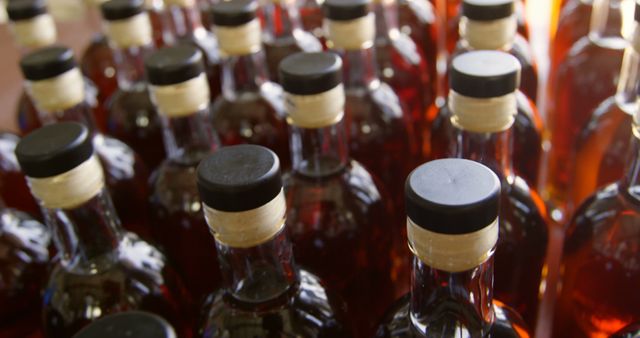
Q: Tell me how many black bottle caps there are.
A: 13